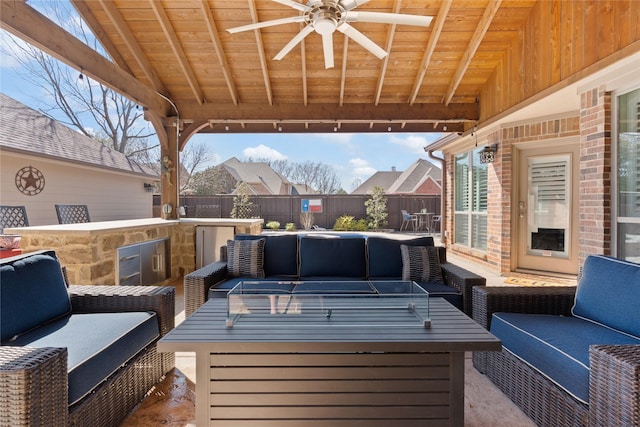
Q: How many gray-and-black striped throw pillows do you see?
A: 2